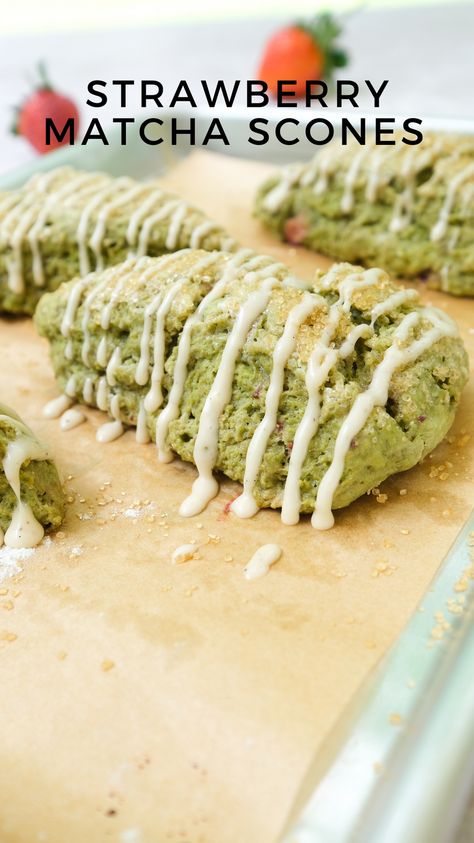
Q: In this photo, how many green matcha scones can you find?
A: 4